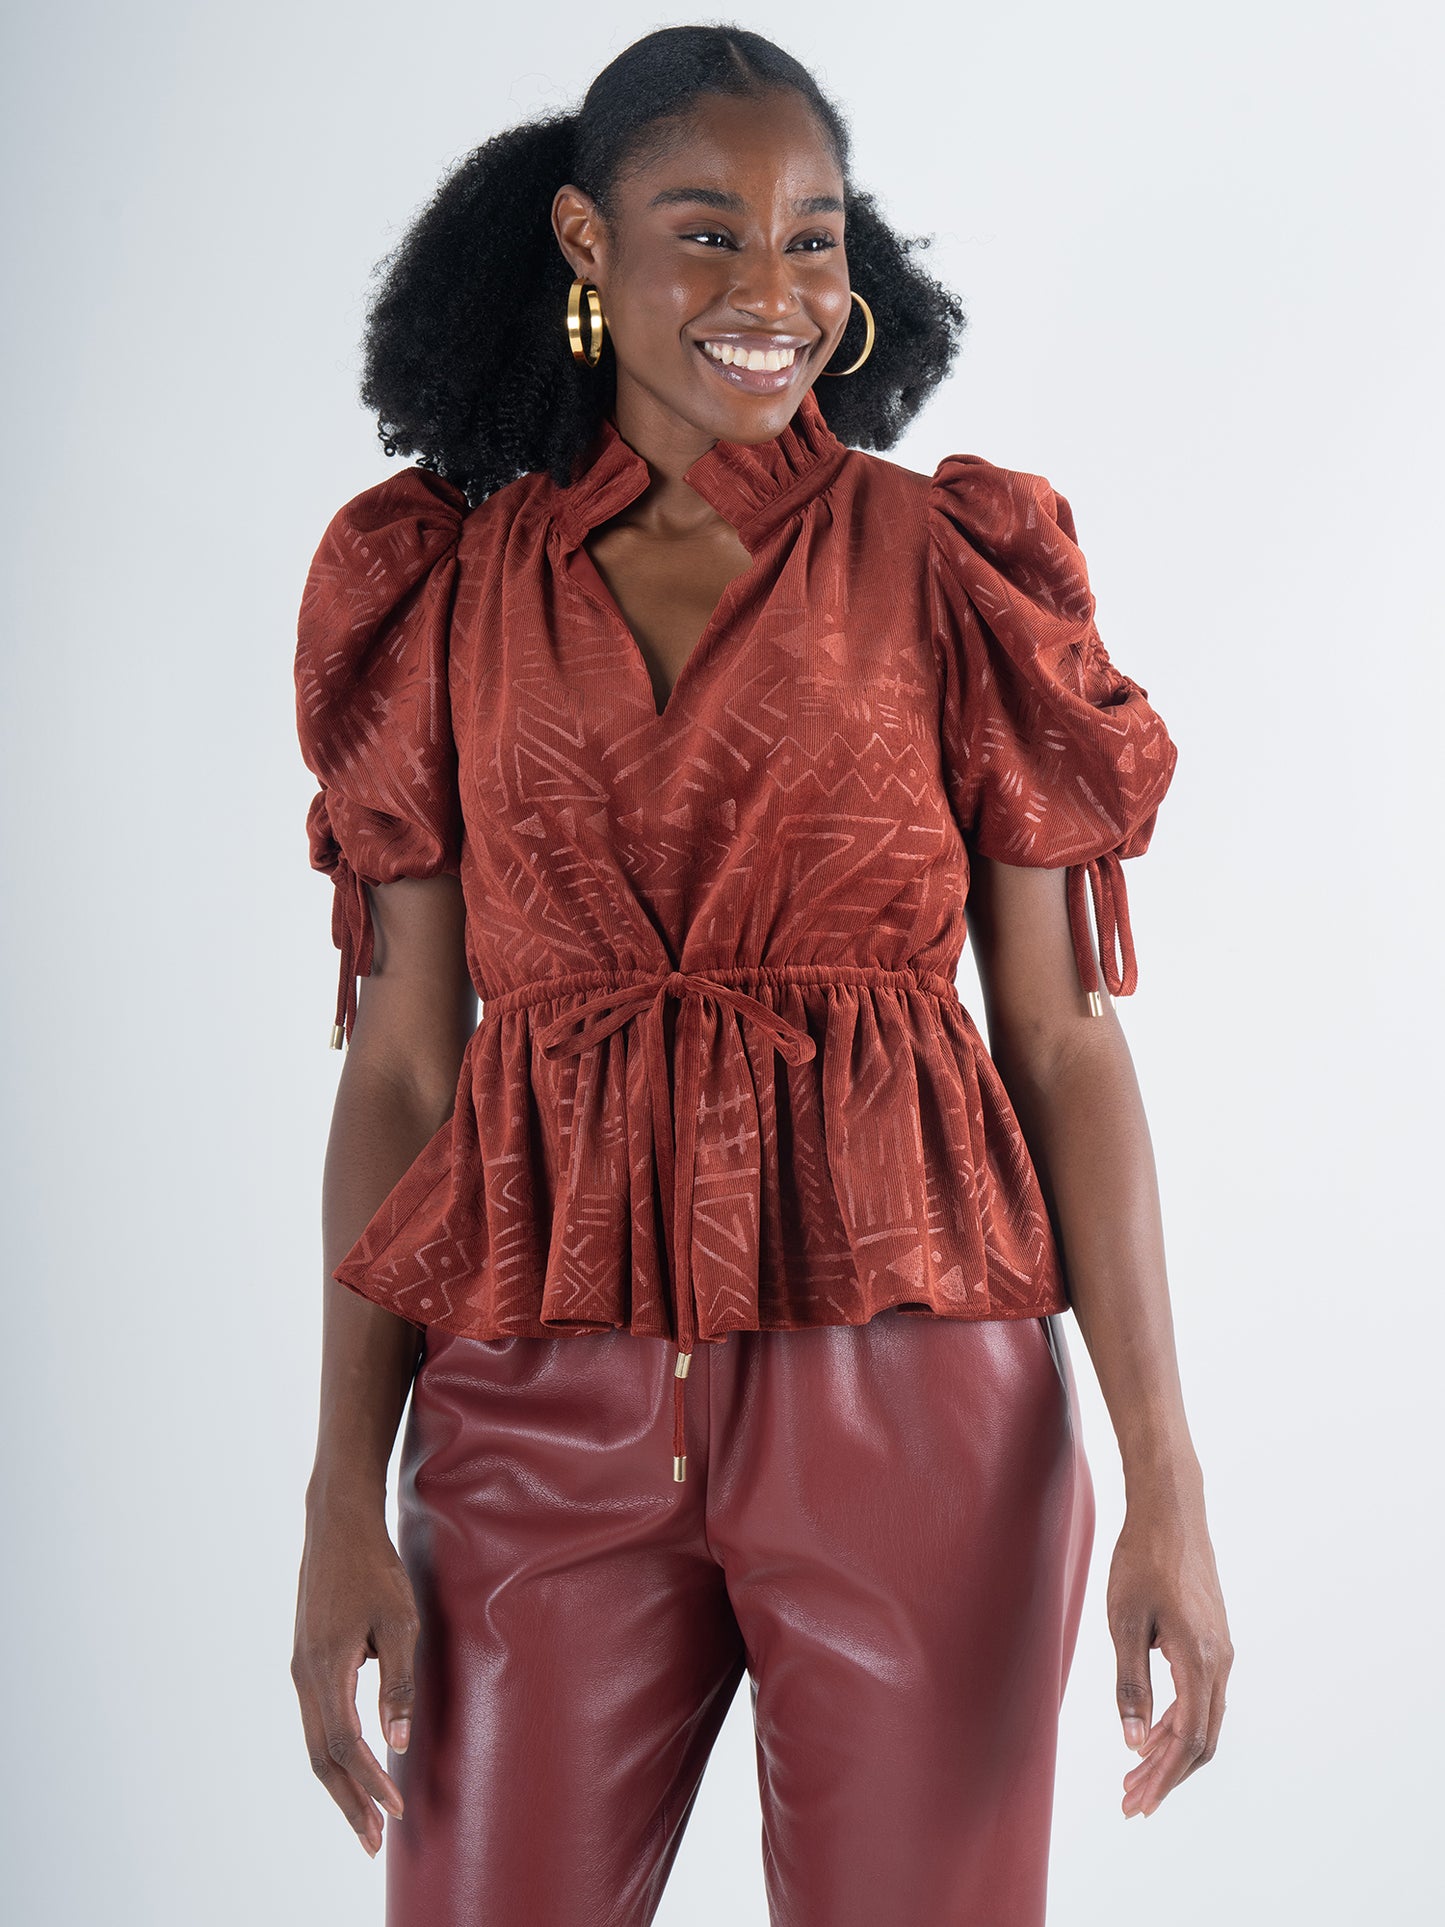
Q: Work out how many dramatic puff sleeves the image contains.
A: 2